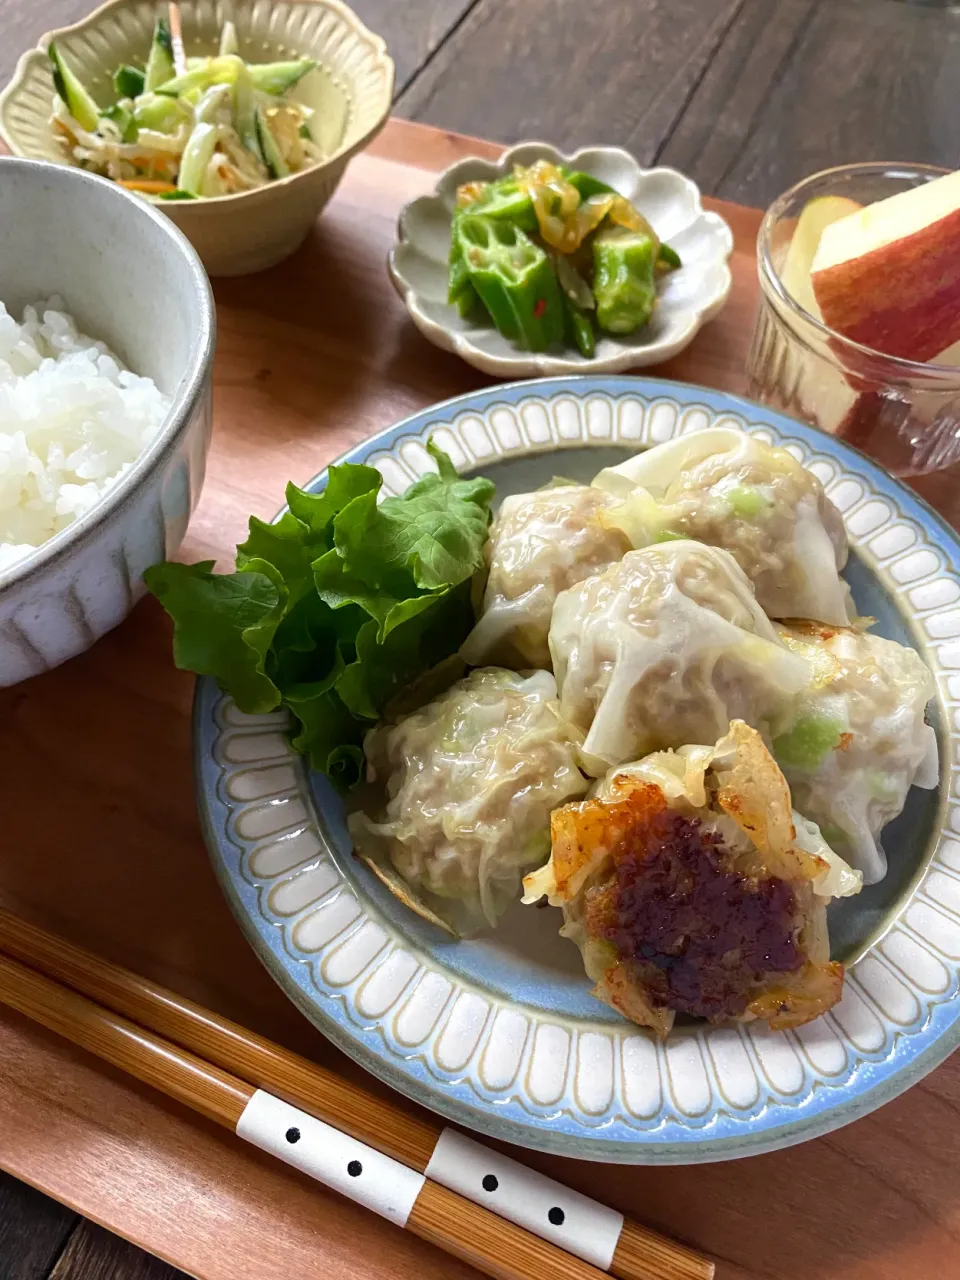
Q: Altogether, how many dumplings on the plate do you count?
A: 6